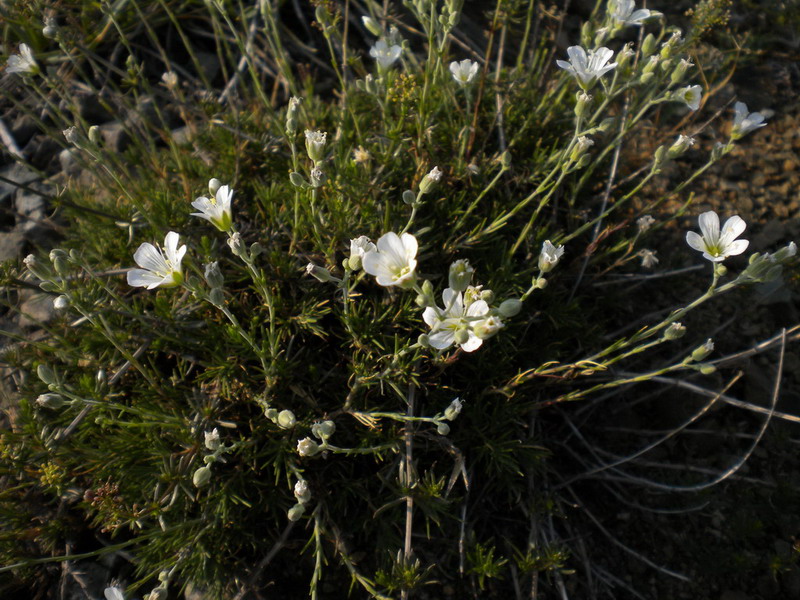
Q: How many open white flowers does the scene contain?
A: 12